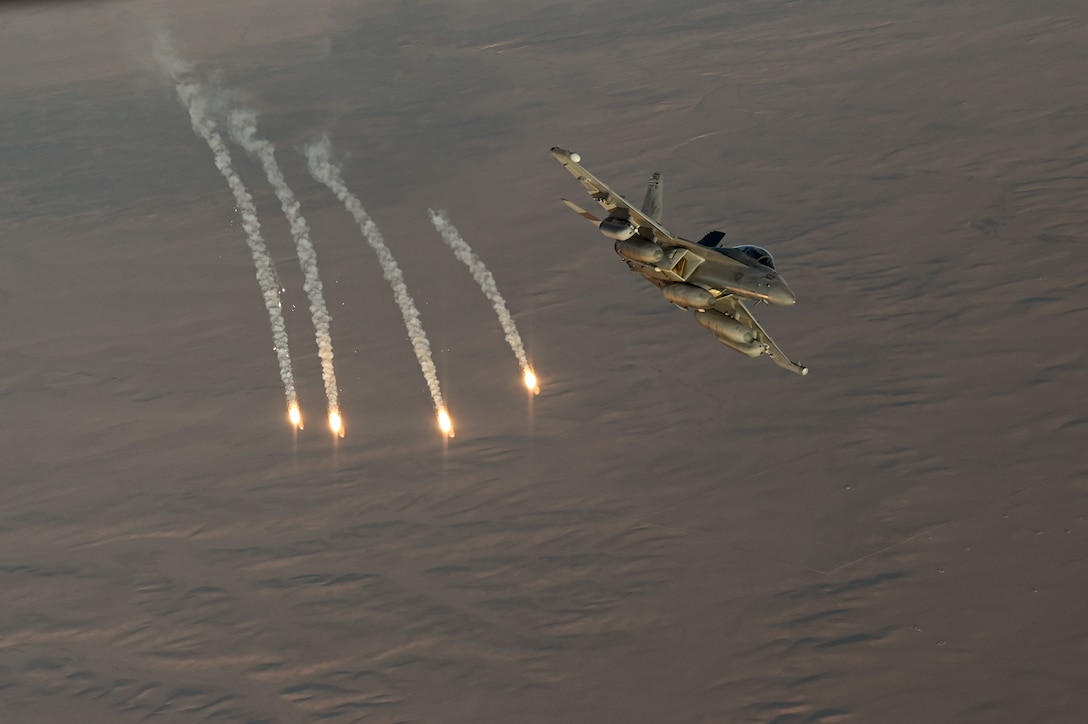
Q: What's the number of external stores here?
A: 5